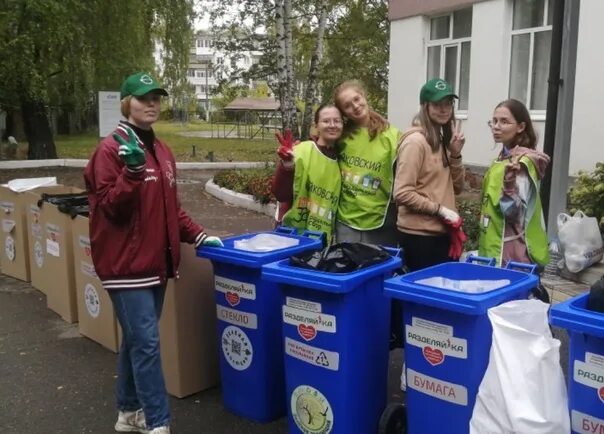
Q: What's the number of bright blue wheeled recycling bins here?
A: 4